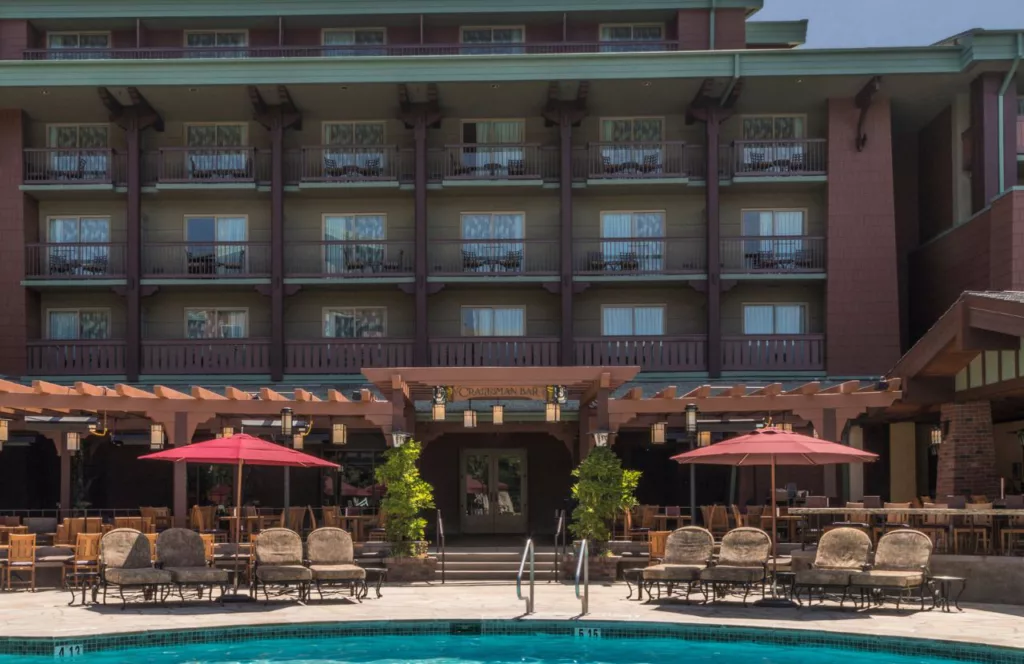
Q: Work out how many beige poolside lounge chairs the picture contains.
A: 8